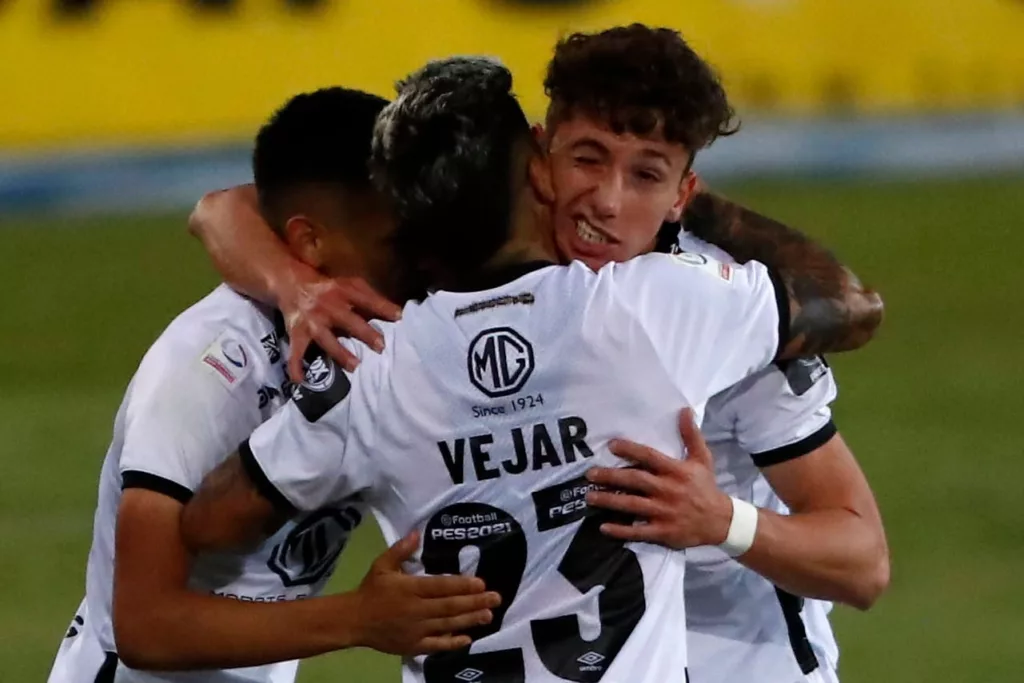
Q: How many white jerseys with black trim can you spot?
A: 3